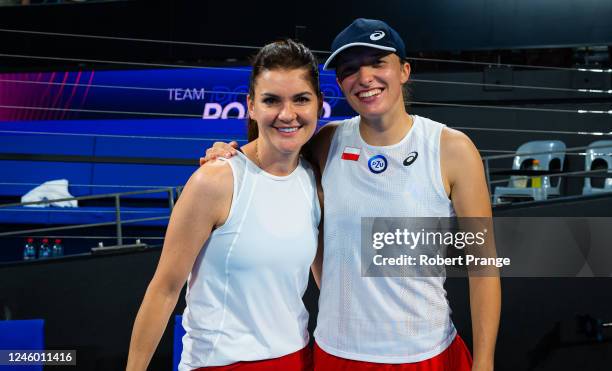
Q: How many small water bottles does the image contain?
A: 3